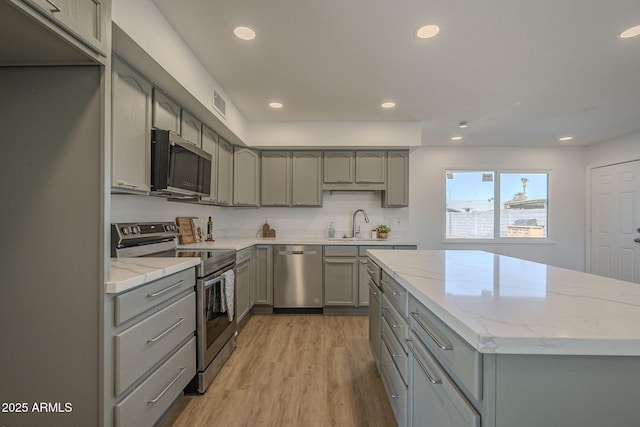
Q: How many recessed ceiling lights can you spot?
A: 7